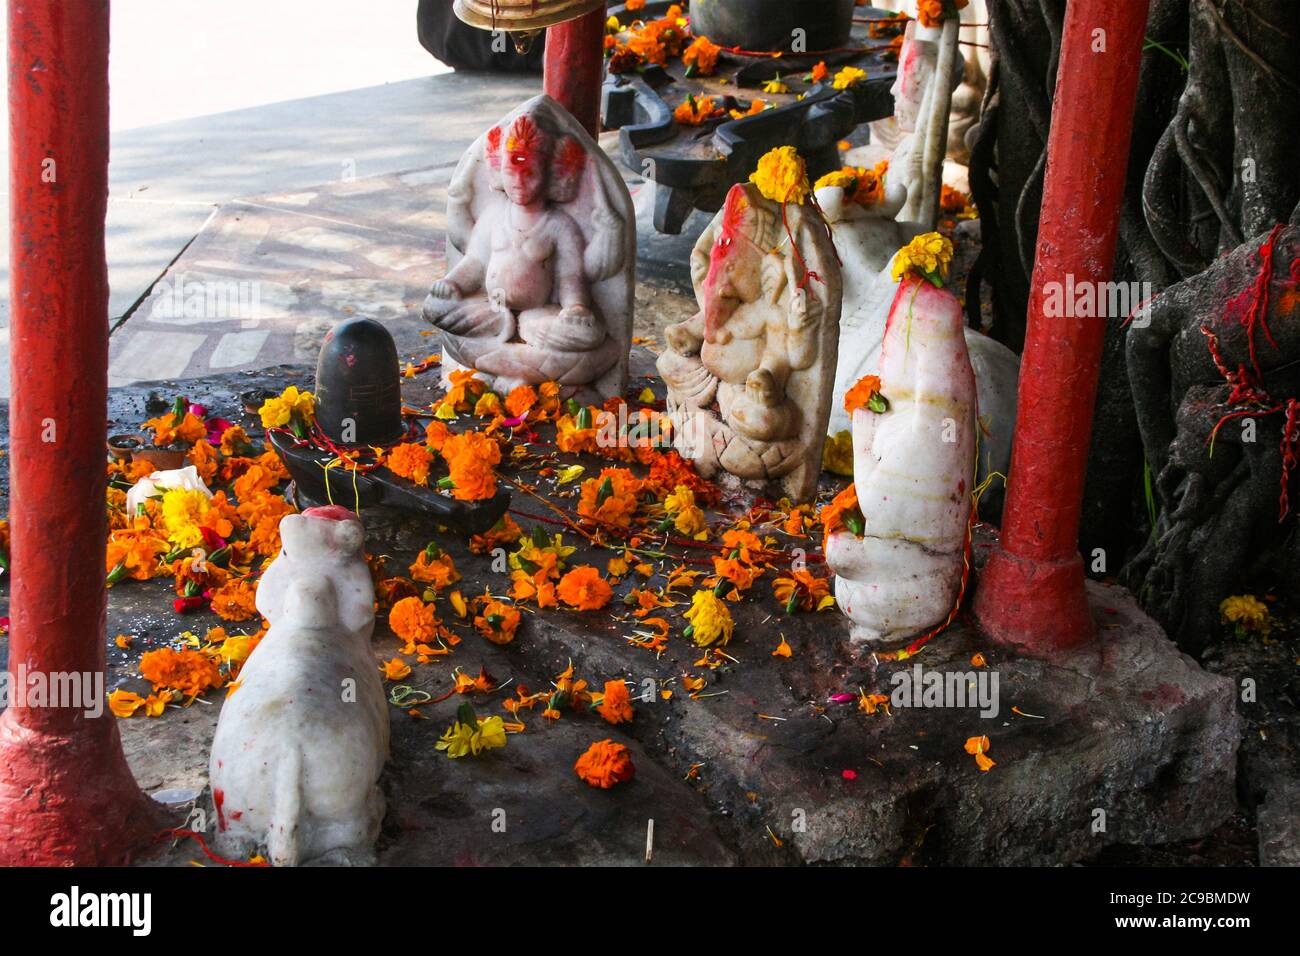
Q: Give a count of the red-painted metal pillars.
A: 3